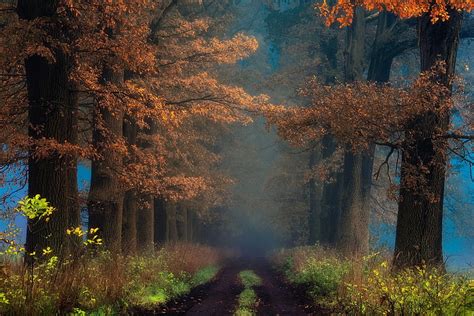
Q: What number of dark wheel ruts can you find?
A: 2